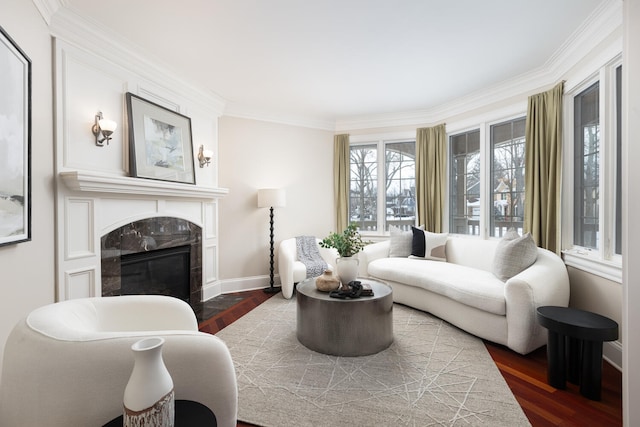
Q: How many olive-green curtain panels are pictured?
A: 3